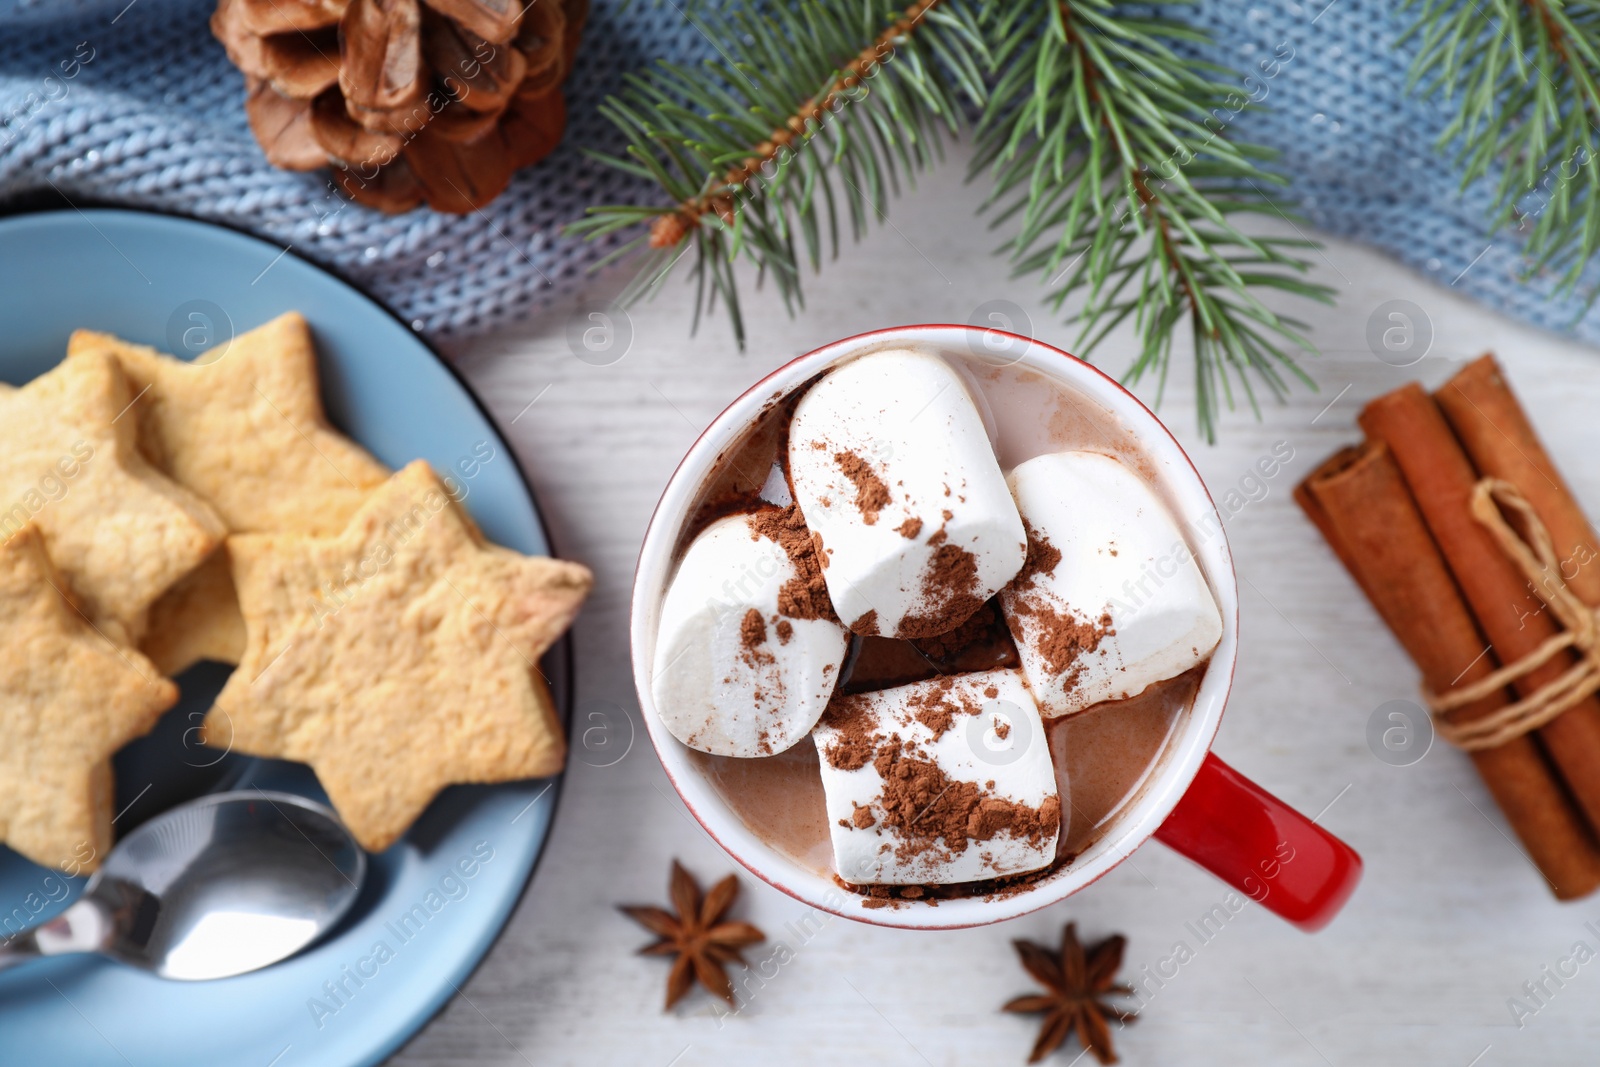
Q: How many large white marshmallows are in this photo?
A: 4